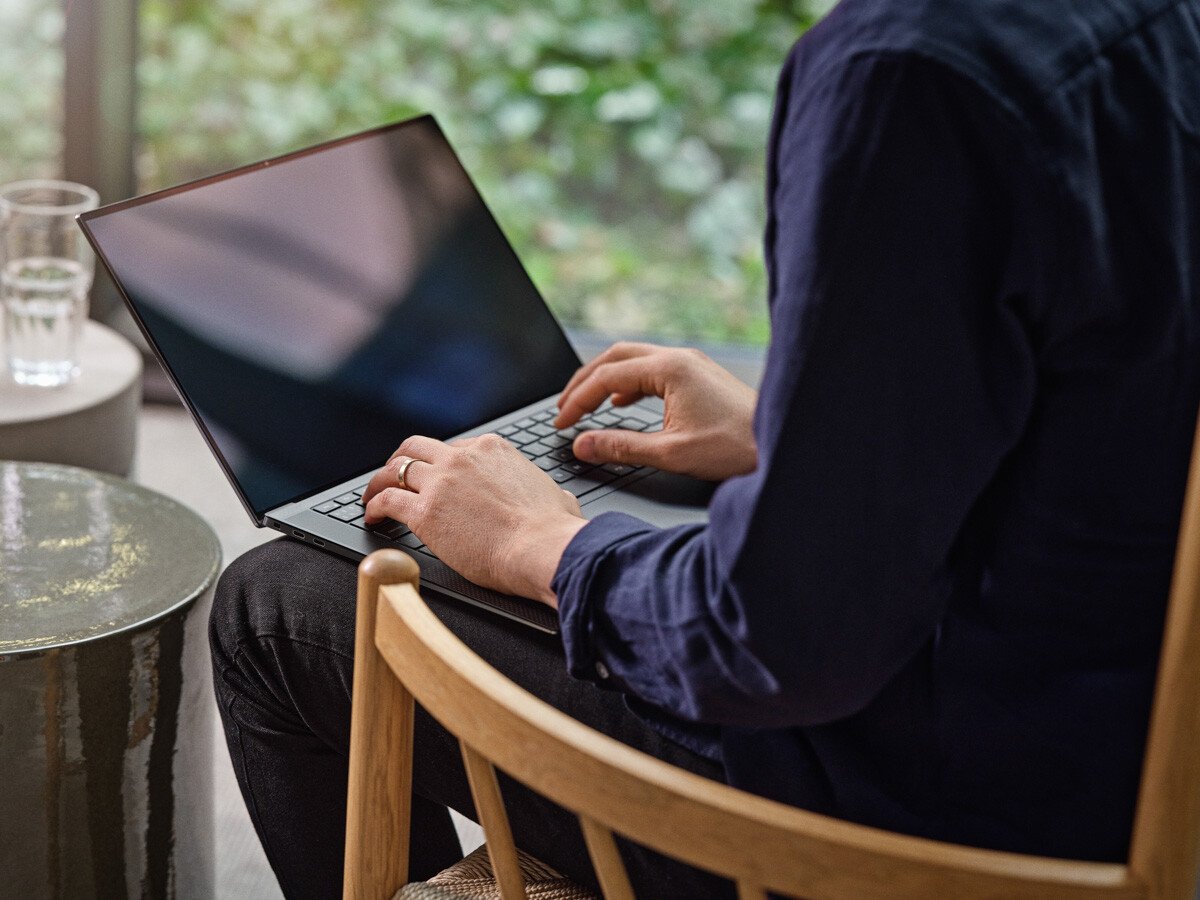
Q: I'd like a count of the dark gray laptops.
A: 1